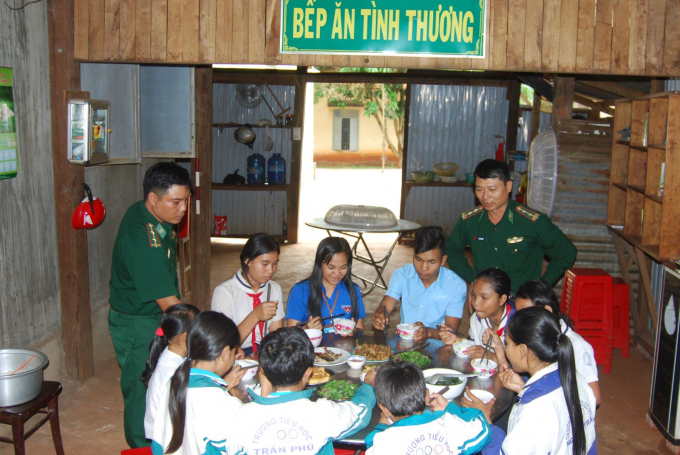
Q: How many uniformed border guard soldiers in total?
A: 2